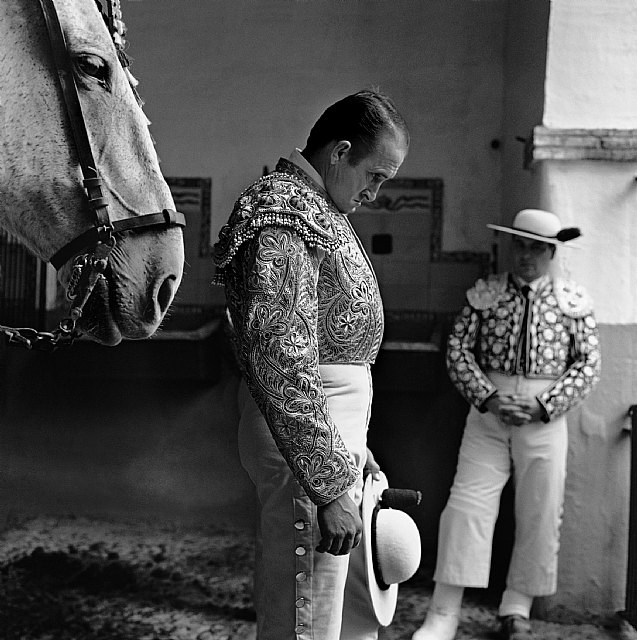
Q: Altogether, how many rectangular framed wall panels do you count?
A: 2